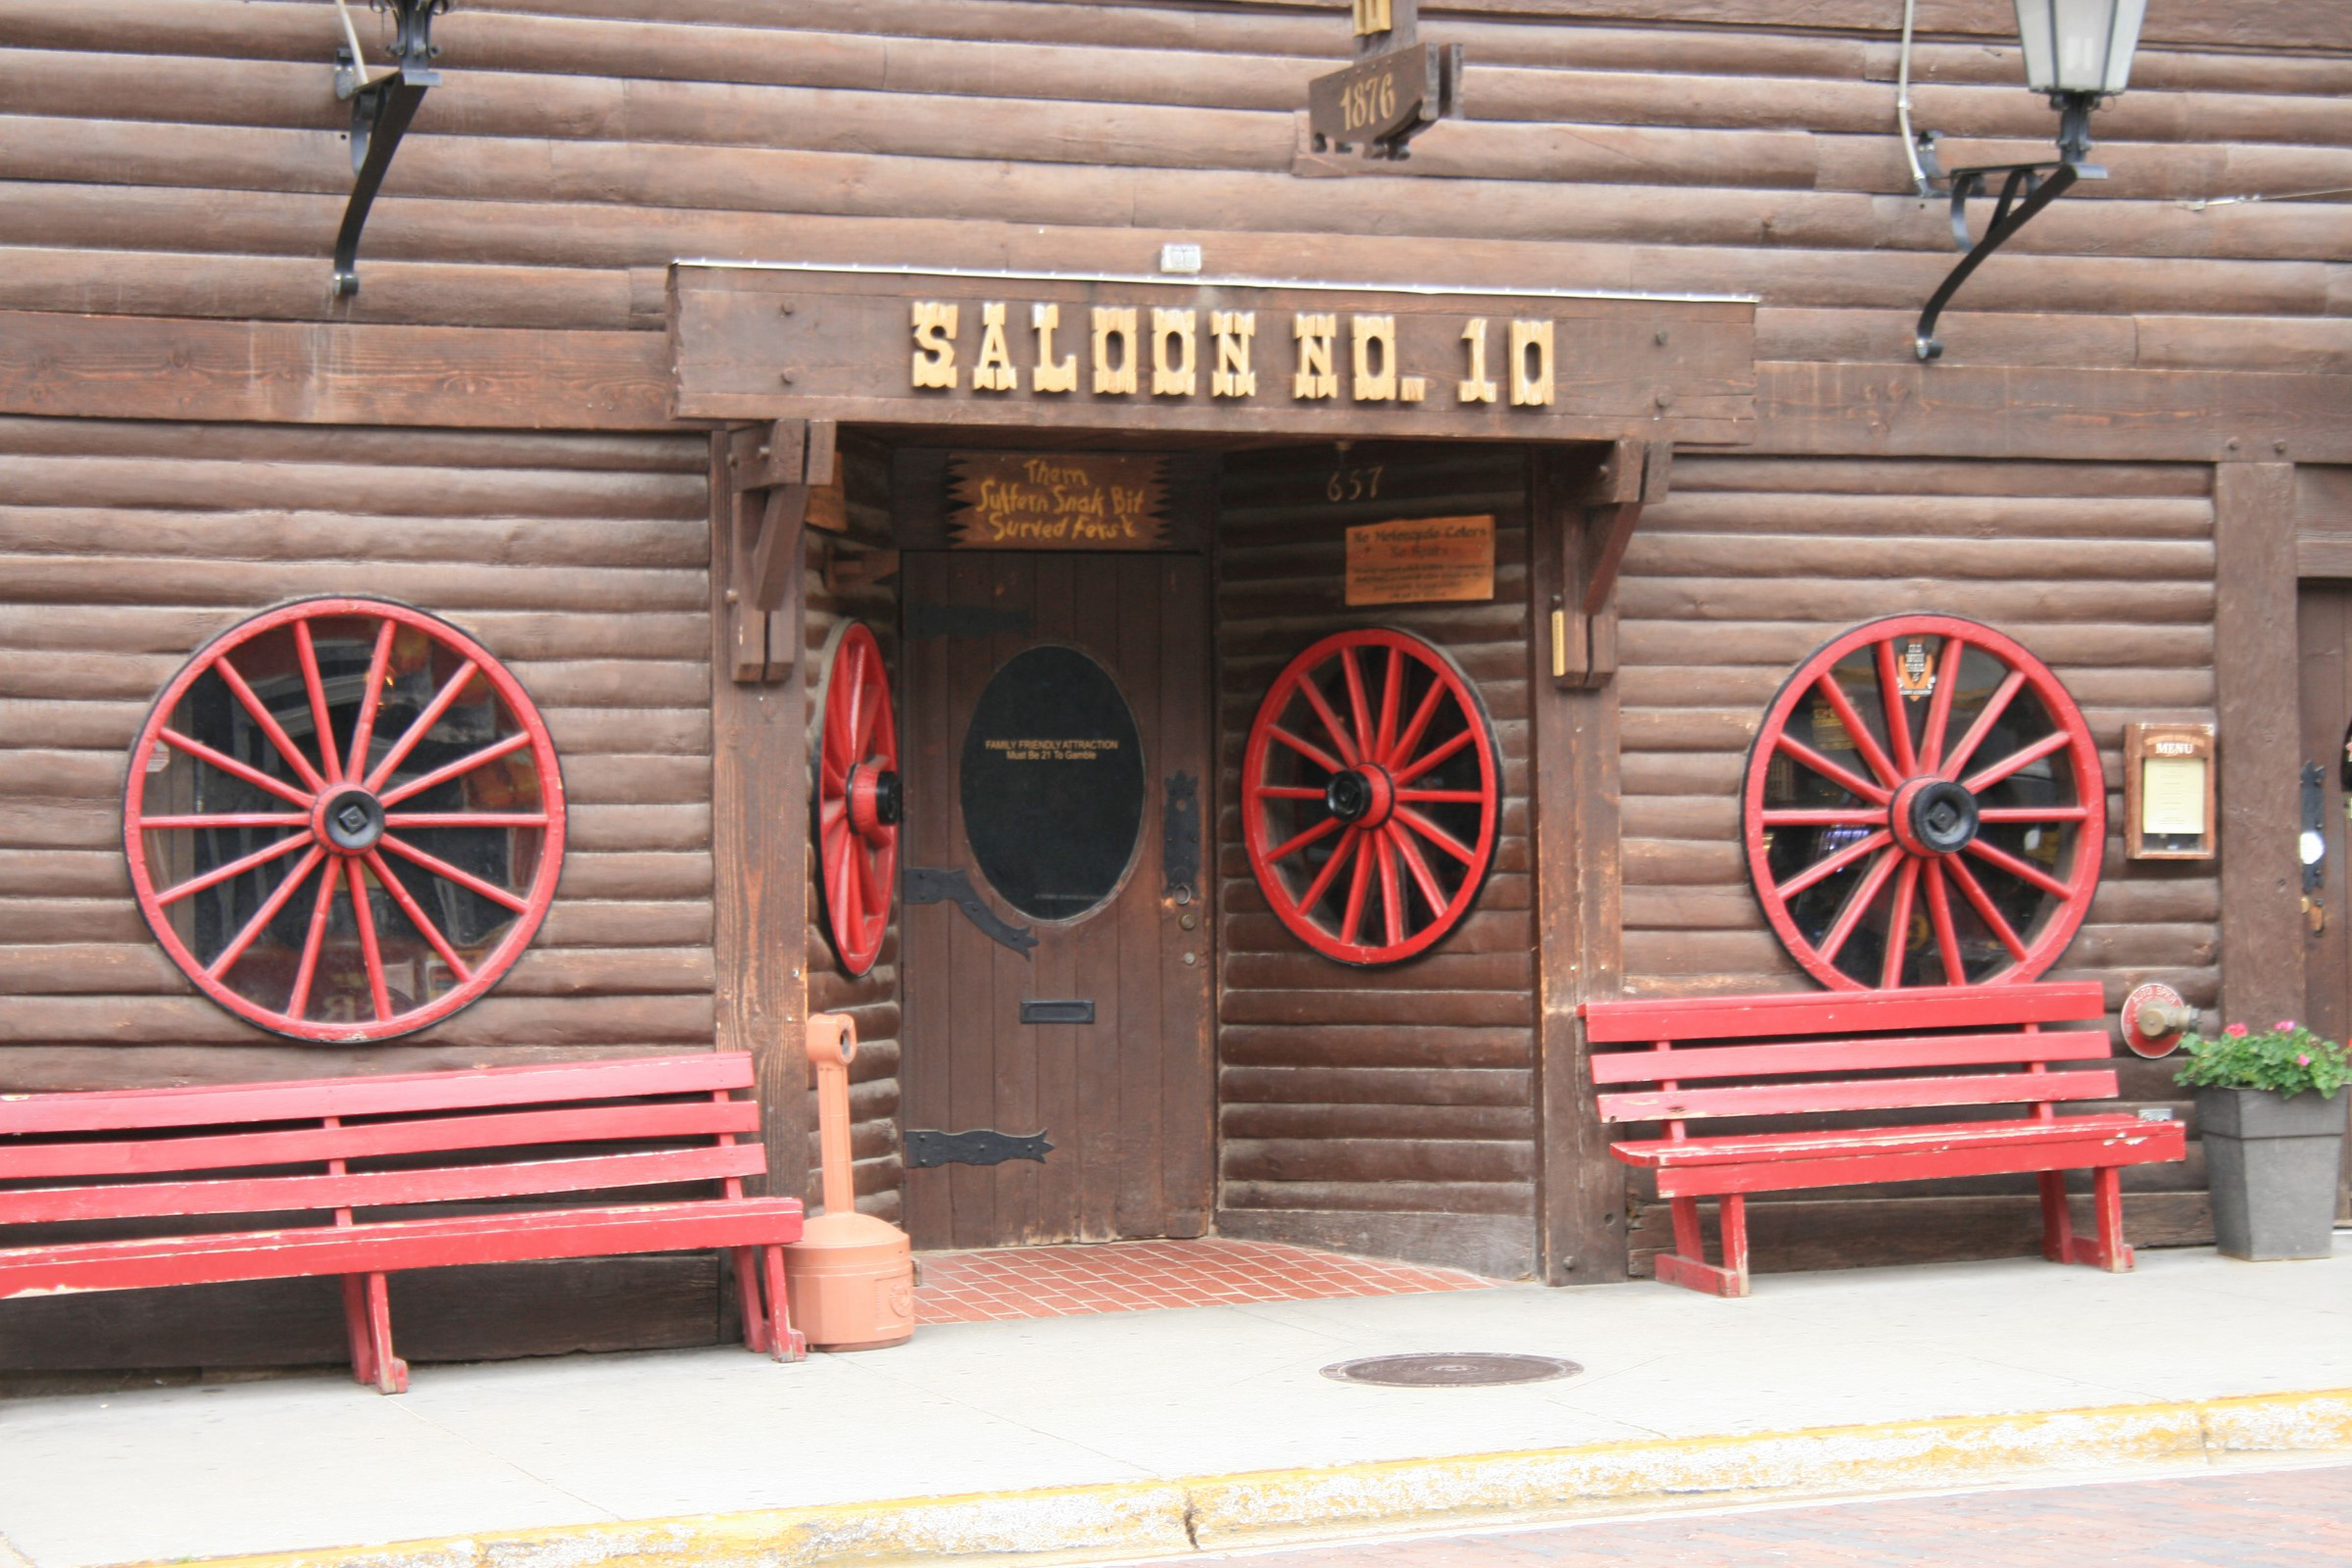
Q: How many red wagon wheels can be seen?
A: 4